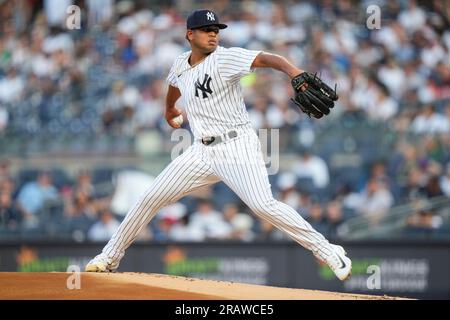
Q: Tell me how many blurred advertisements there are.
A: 3